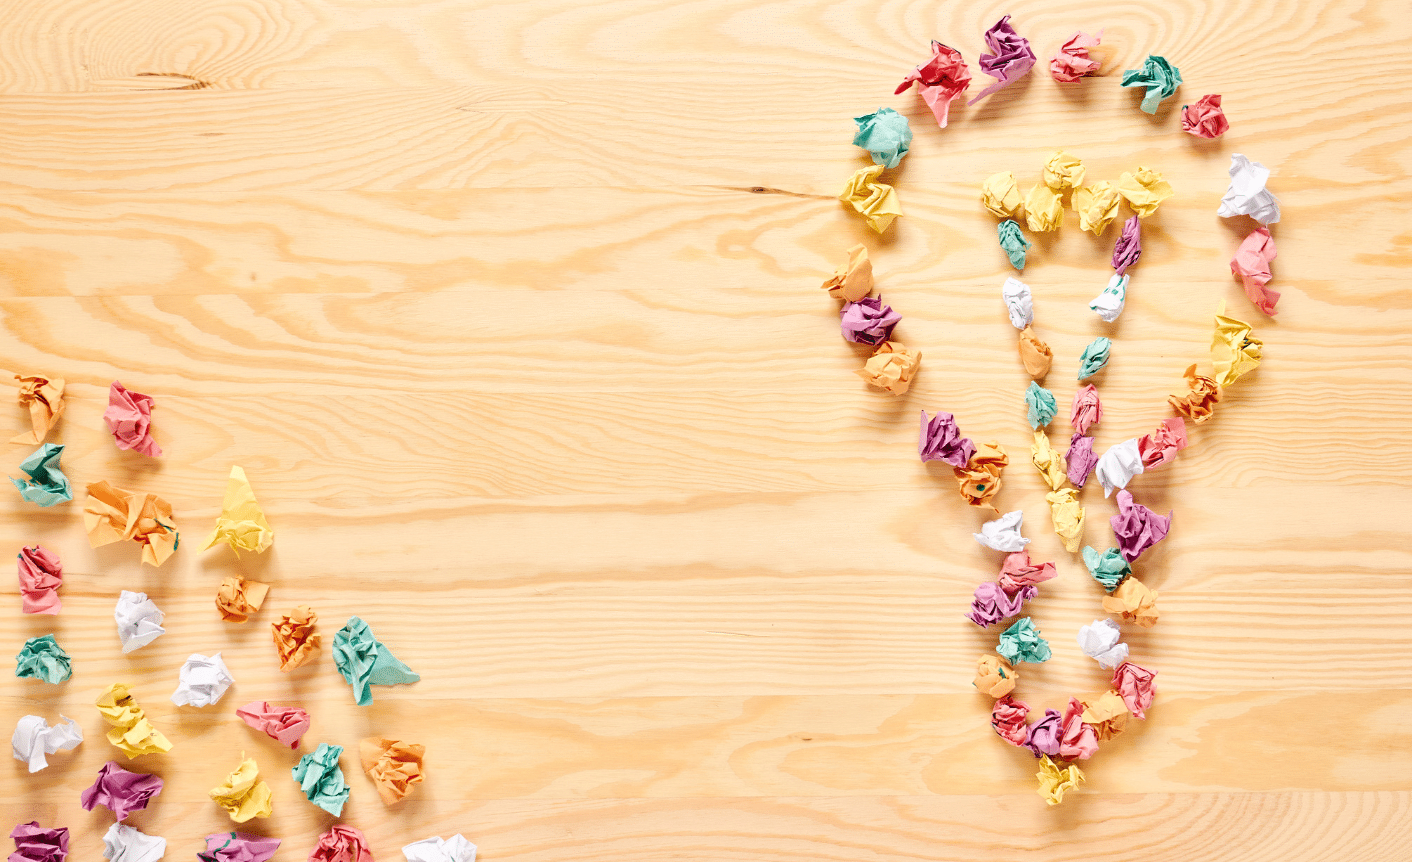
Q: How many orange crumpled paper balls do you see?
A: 13